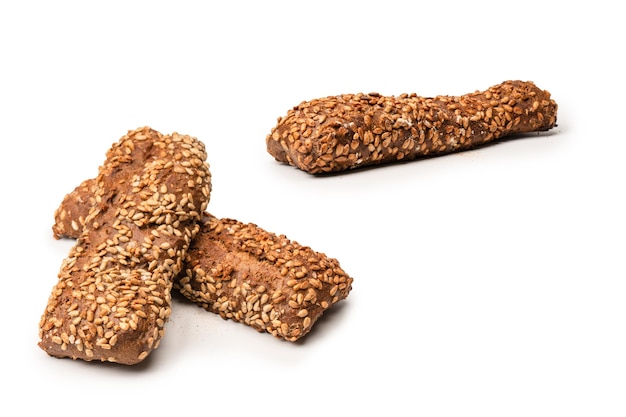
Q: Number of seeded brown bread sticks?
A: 3